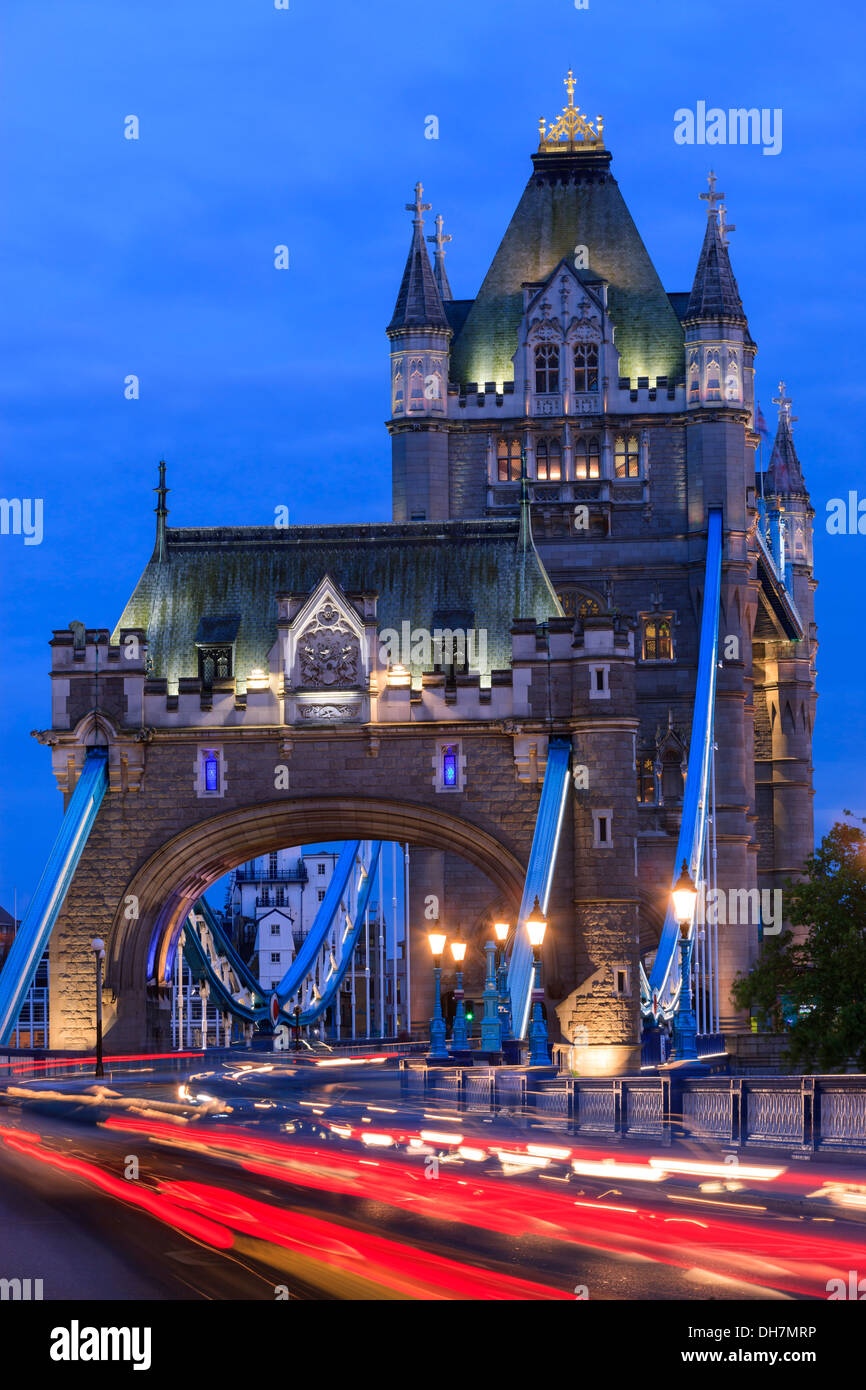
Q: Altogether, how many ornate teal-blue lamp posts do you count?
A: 5